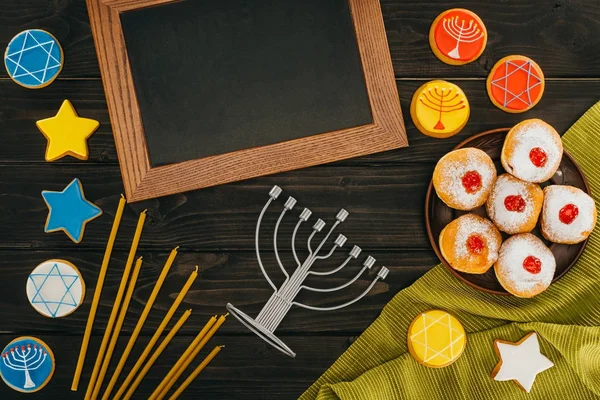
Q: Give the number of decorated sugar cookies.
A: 10